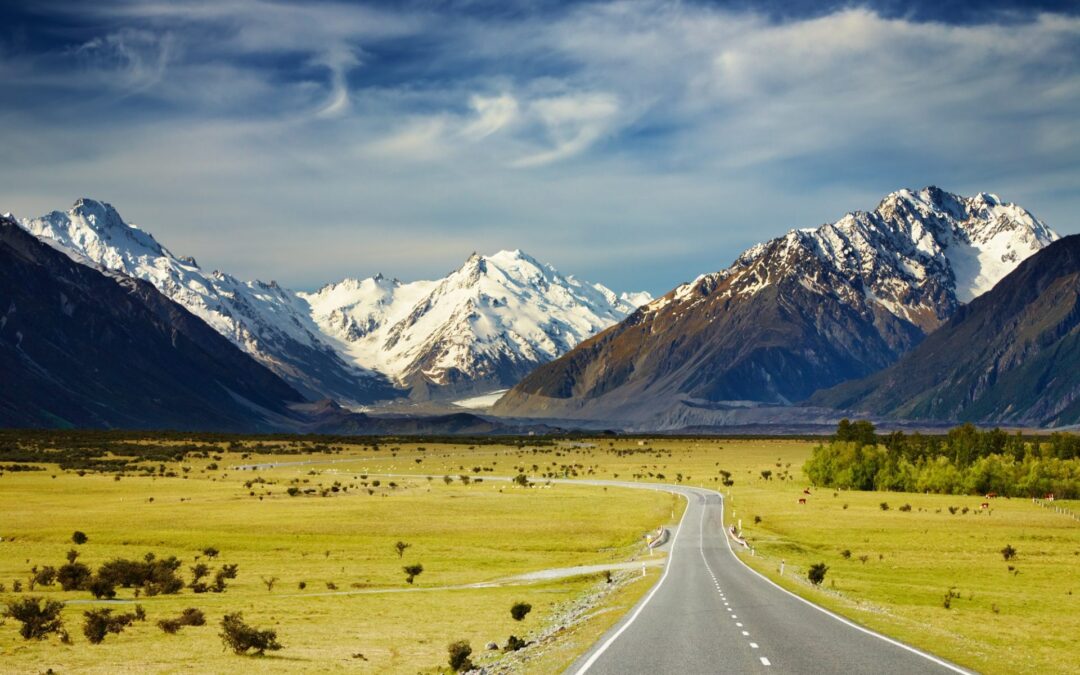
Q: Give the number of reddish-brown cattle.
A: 5